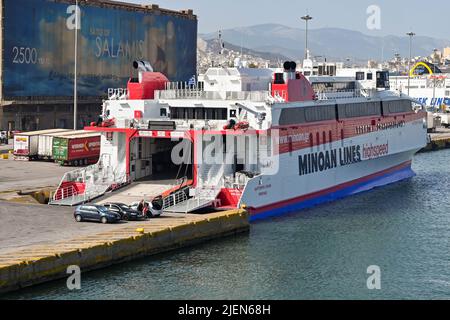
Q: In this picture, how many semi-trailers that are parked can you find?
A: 3